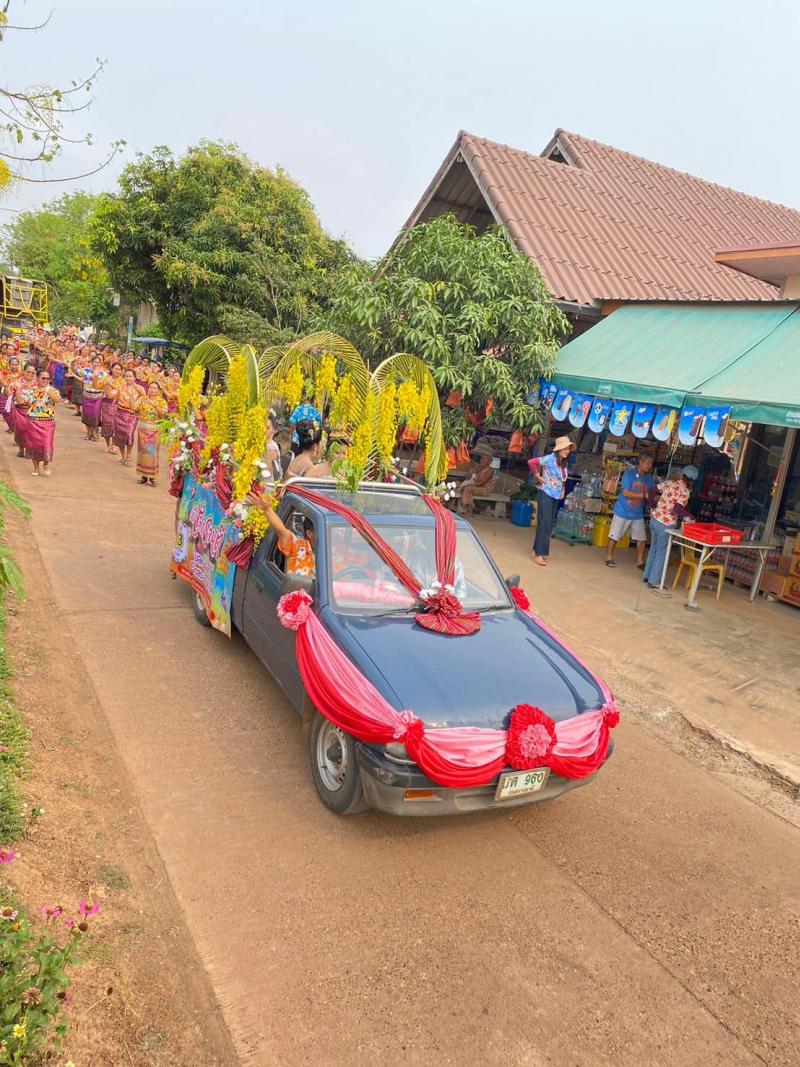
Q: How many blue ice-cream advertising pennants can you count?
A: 9